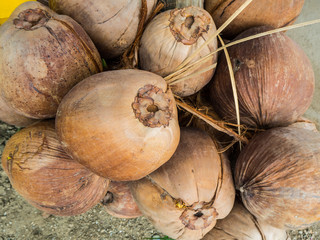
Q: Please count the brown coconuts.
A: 12